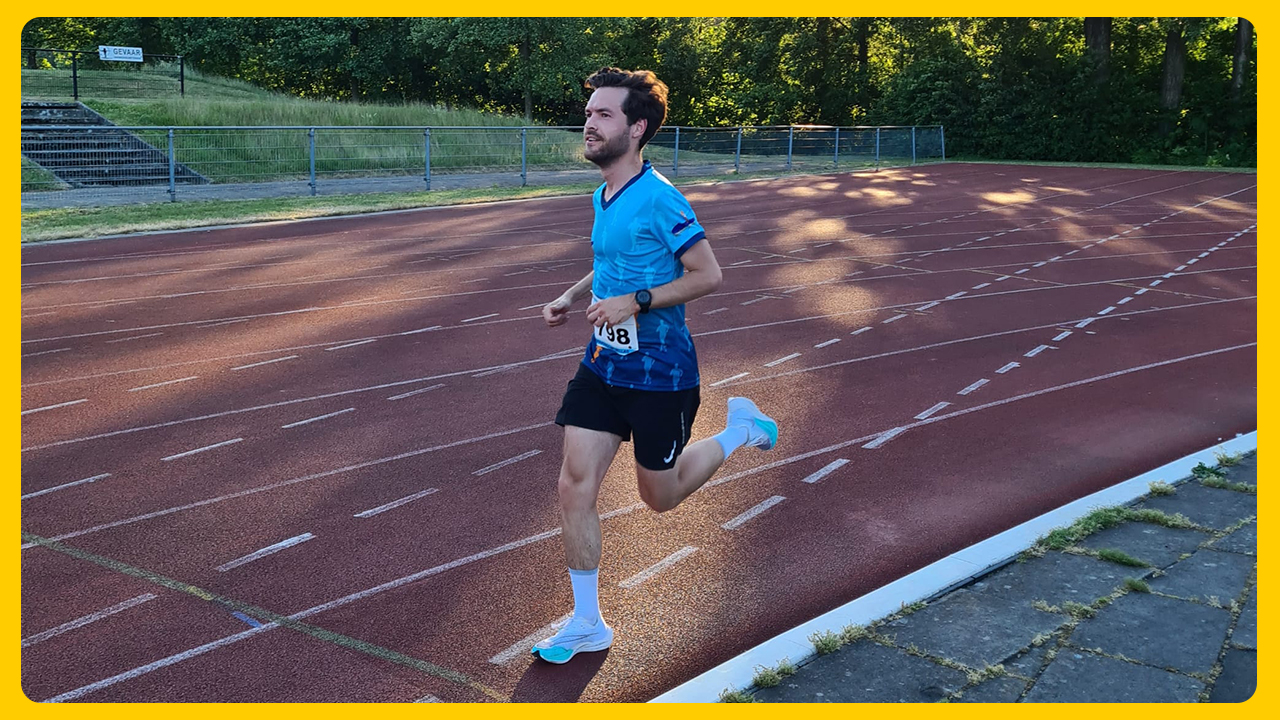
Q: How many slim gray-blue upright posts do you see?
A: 11